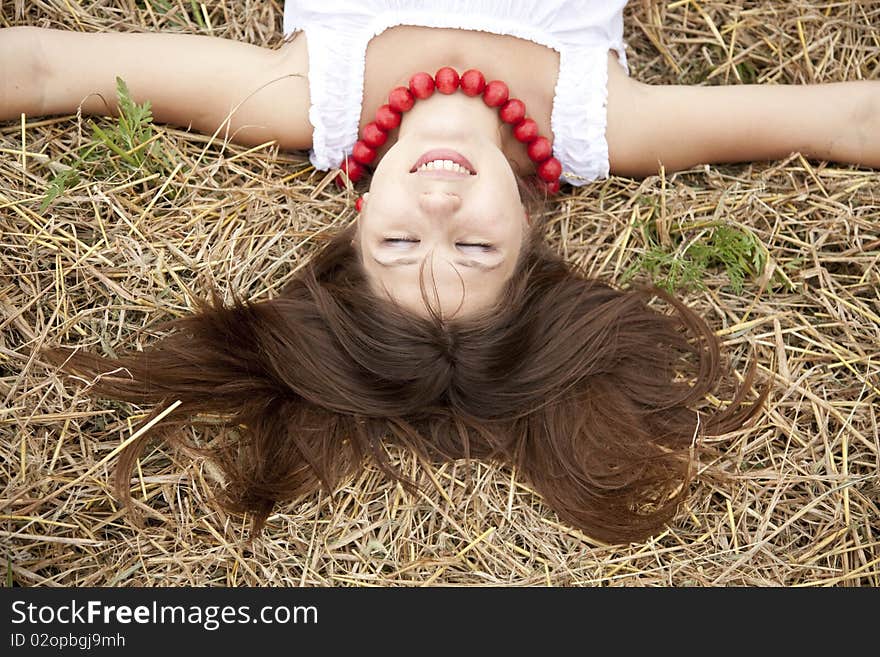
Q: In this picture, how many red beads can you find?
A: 15